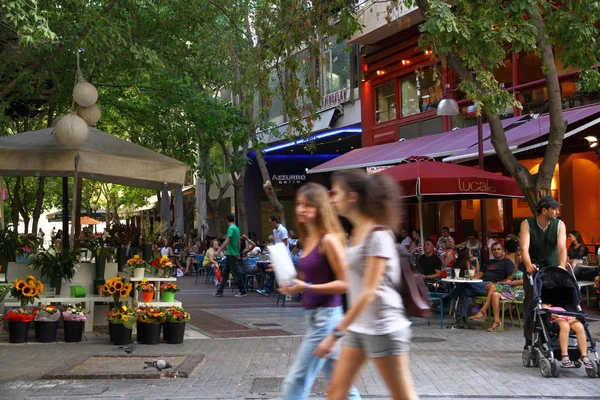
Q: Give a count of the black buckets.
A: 6